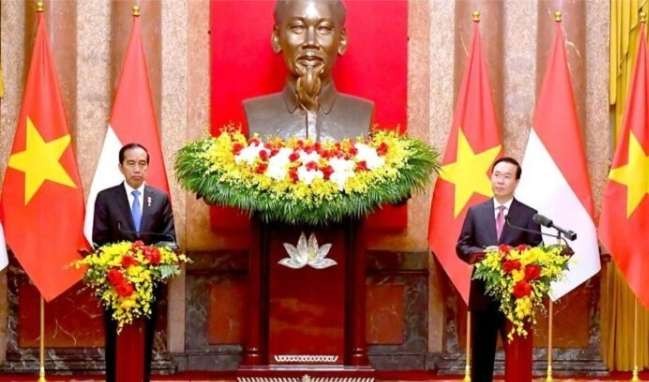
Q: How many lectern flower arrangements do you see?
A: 2